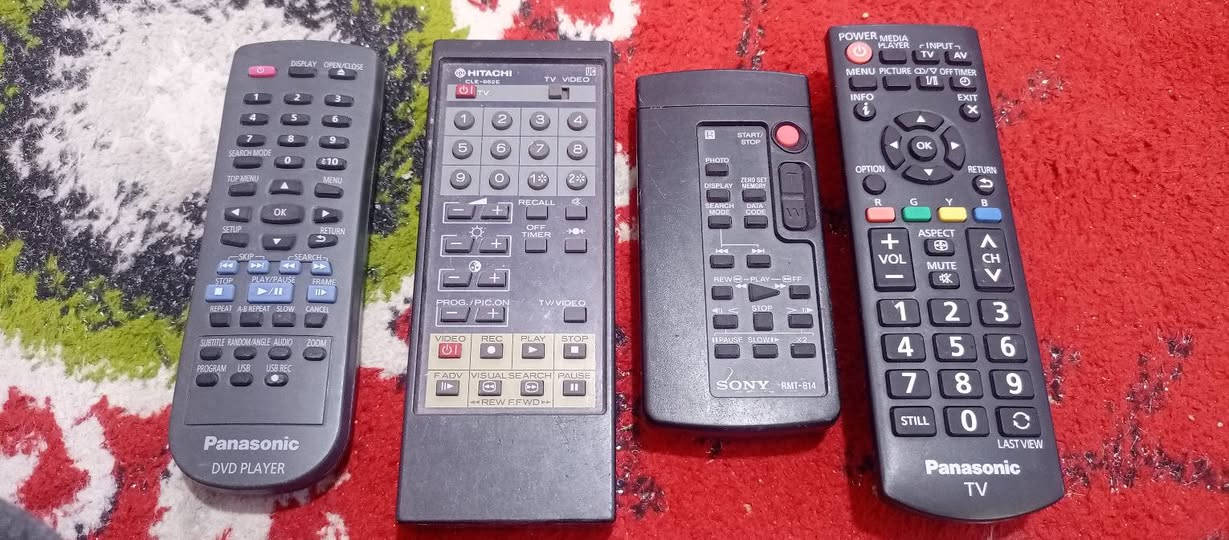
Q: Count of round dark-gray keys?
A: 12